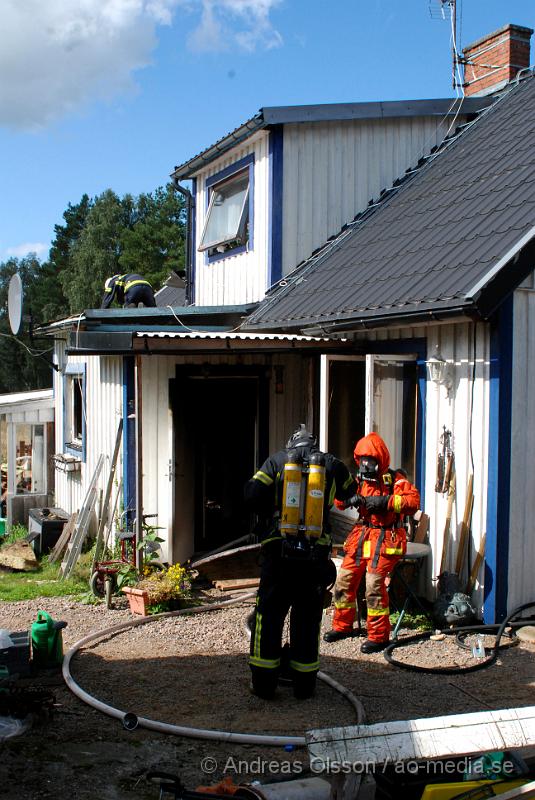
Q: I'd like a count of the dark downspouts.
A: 1